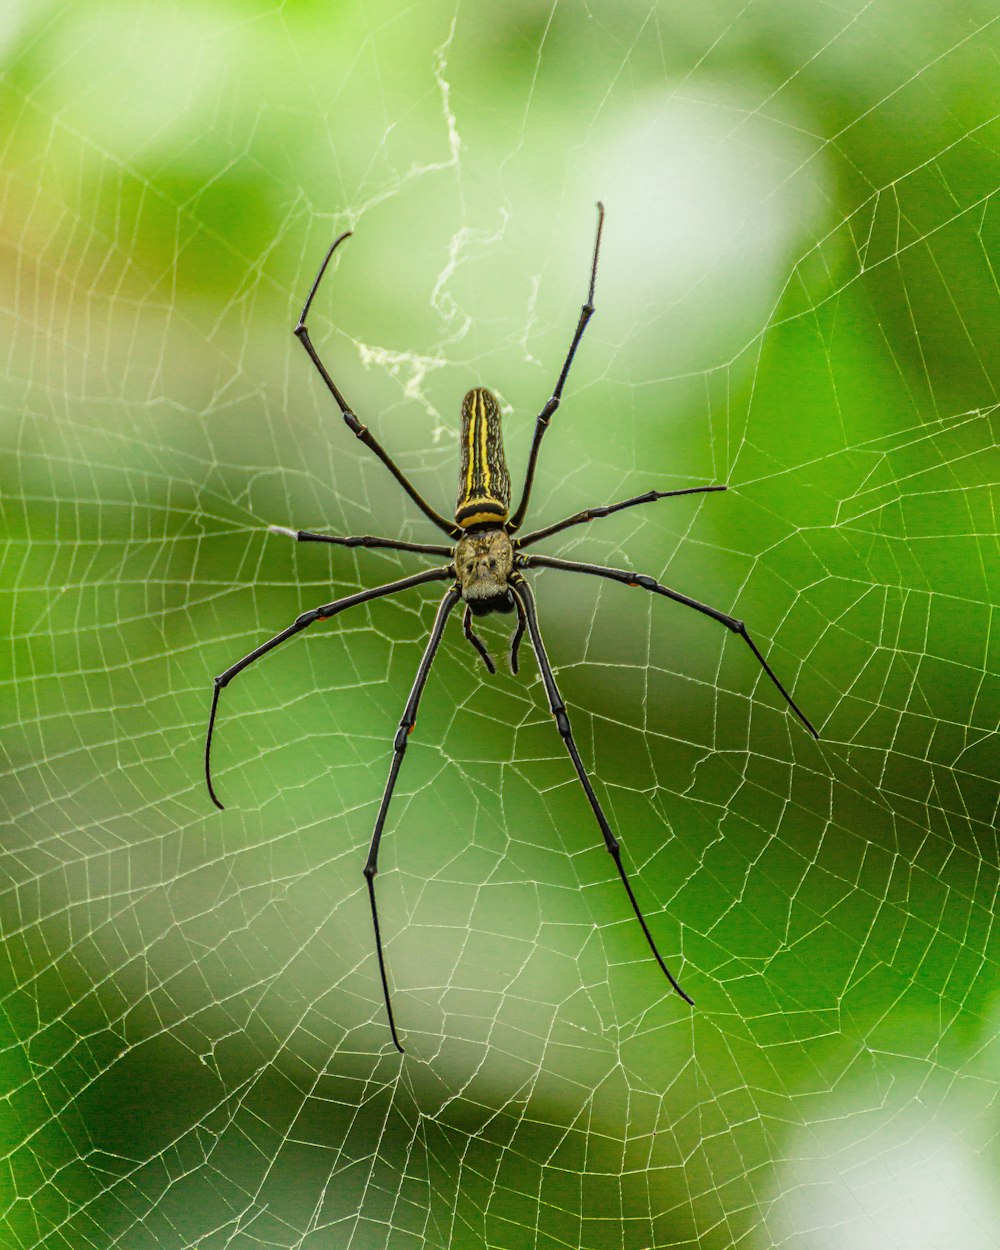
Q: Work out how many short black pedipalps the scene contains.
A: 2